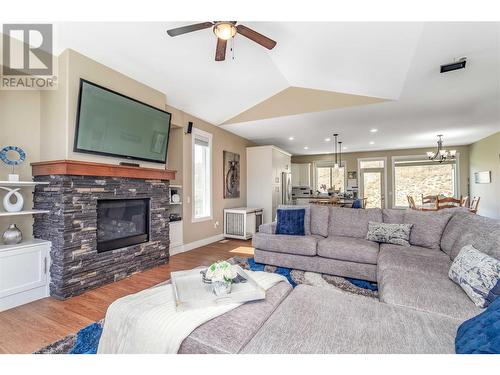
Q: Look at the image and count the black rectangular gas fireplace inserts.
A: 1